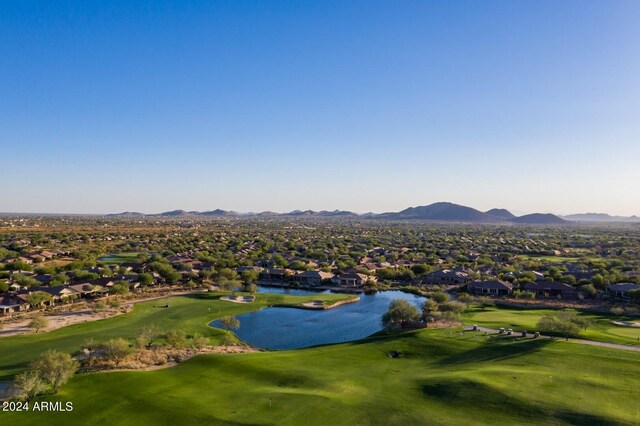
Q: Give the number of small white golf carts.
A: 5